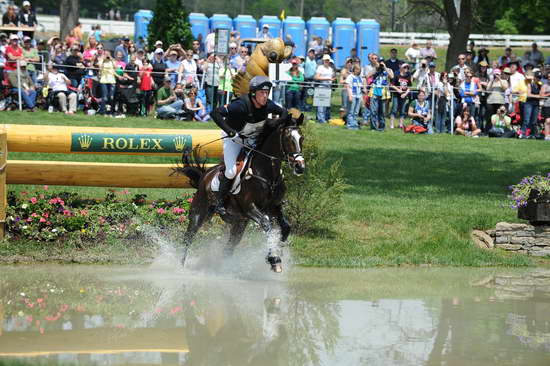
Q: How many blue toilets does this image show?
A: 9